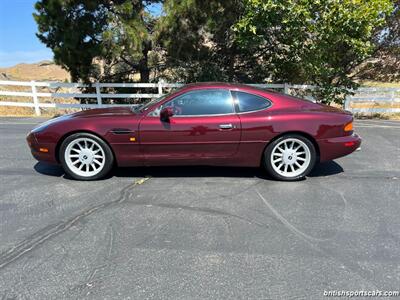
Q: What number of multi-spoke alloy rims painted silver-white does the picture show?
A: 2